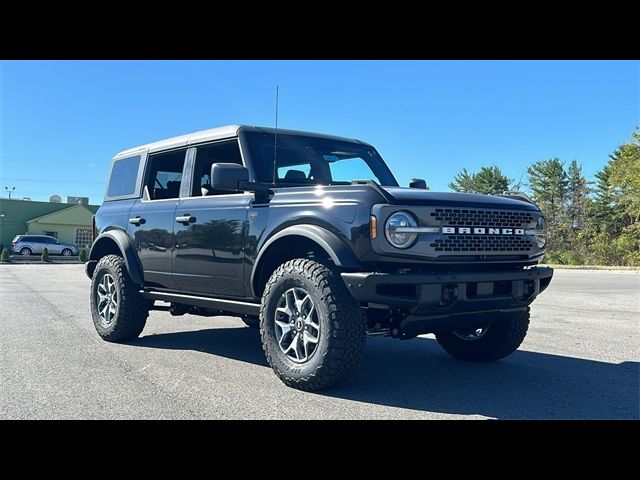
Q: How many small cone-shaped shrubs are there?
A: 3